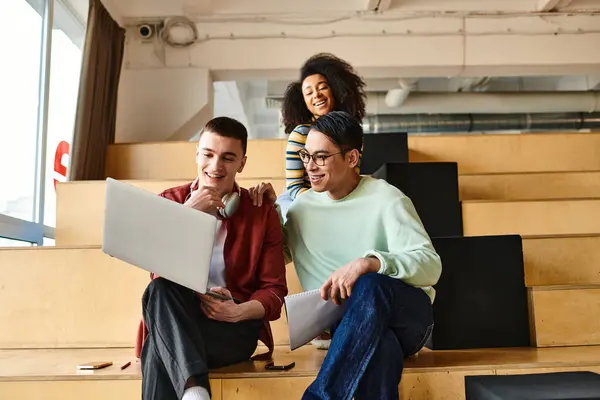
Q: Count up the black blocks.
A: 4